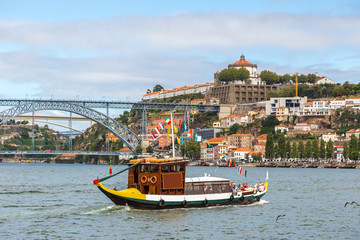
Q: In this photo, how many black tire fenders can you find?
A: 6